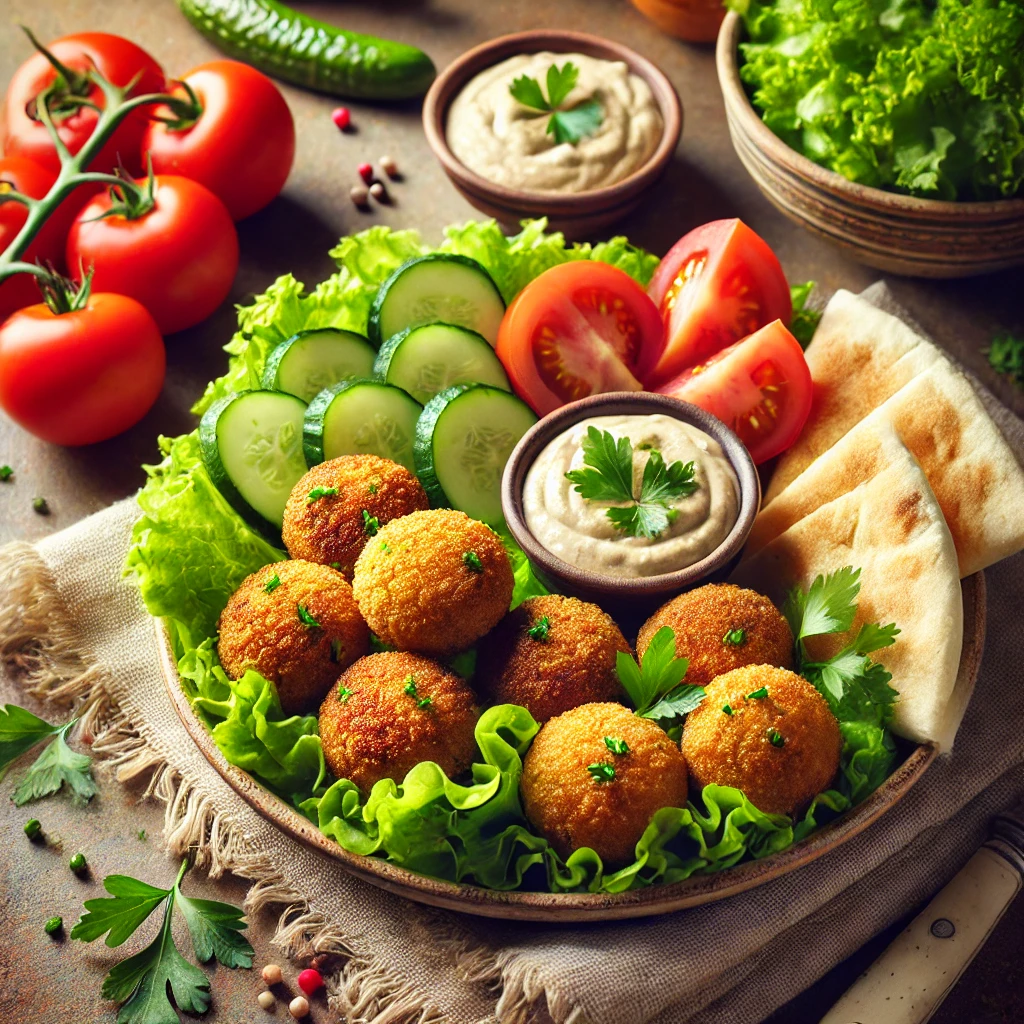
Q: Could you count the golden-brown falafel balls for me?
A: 8